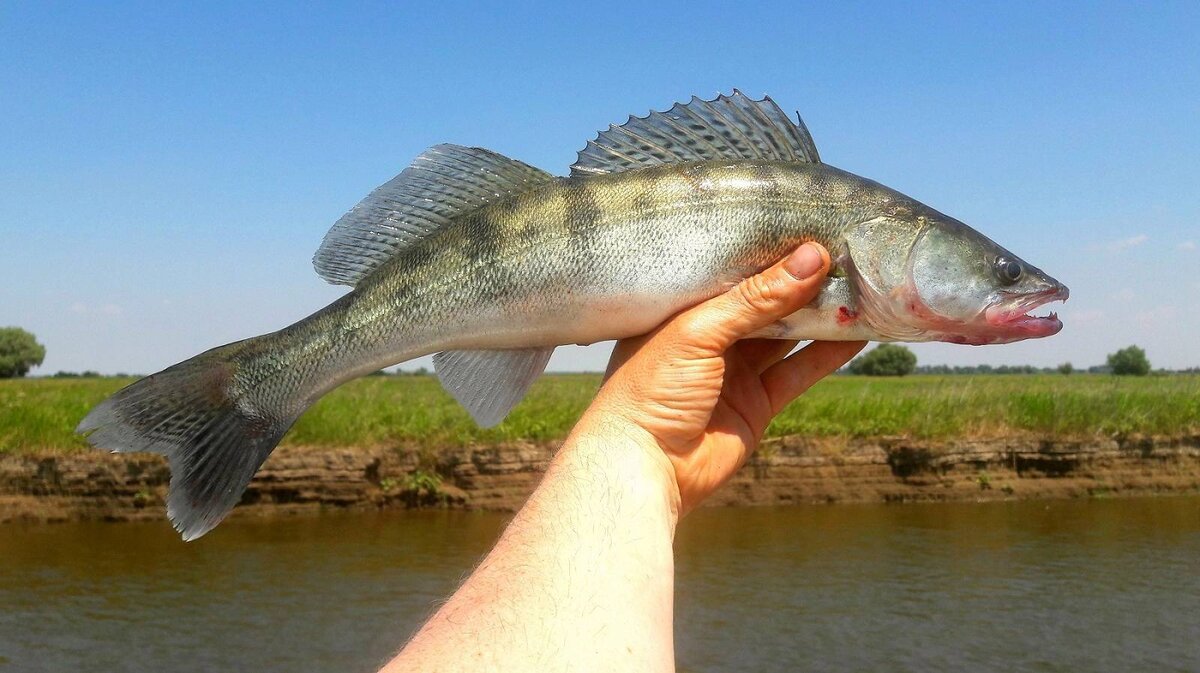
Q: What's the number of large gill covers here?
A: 1